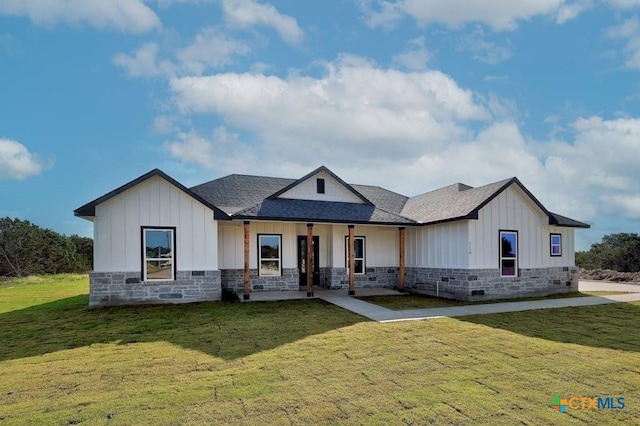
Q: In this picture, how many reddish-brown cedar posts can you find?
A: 4